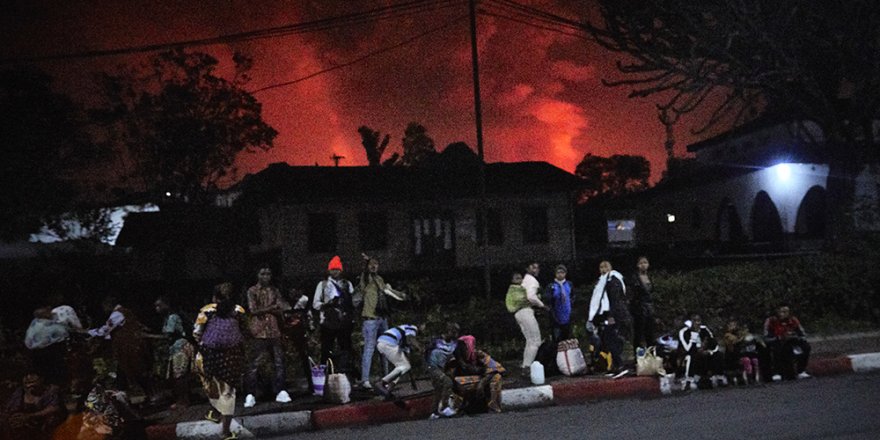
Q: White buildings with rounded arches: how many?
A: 1